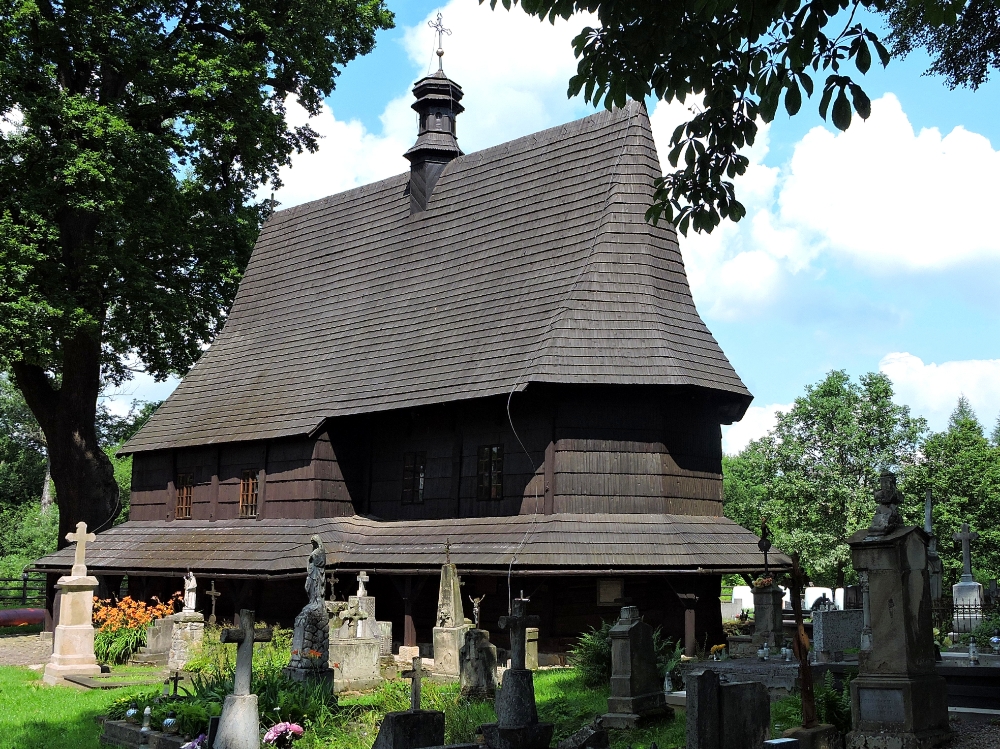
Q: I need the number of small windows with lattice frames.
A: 4